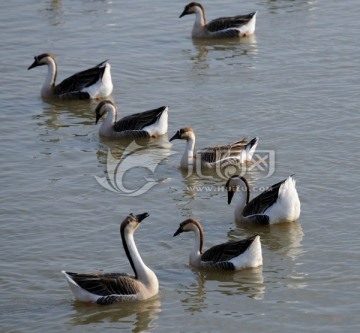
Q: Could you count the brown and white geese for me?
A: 7